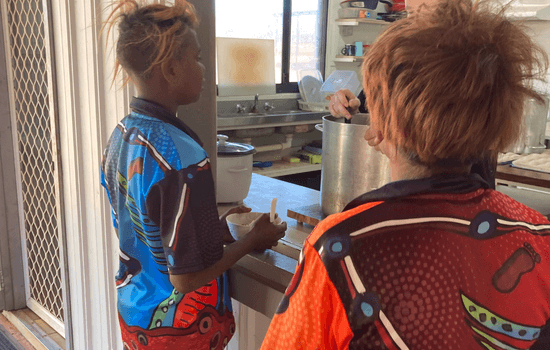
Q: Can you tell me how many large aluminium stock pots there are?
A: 1